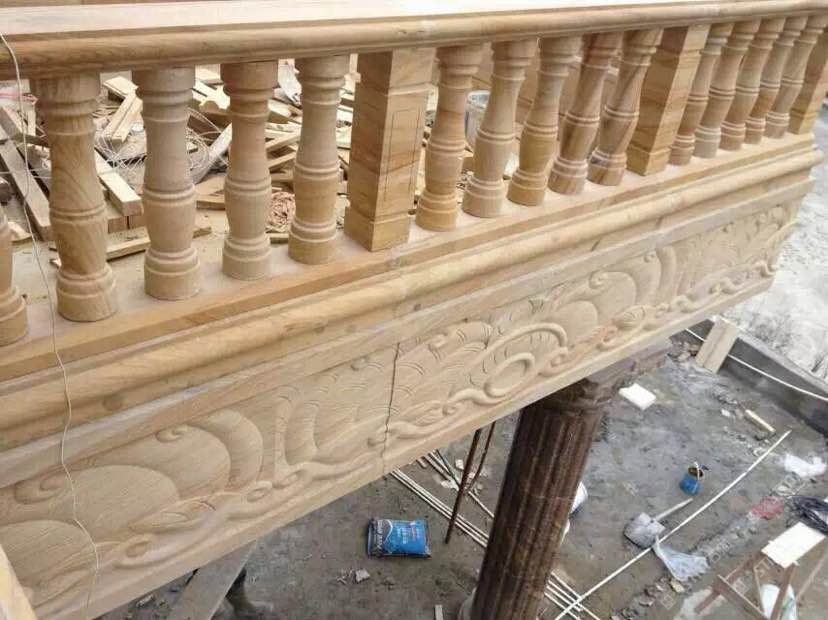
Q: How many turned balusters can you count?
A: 15